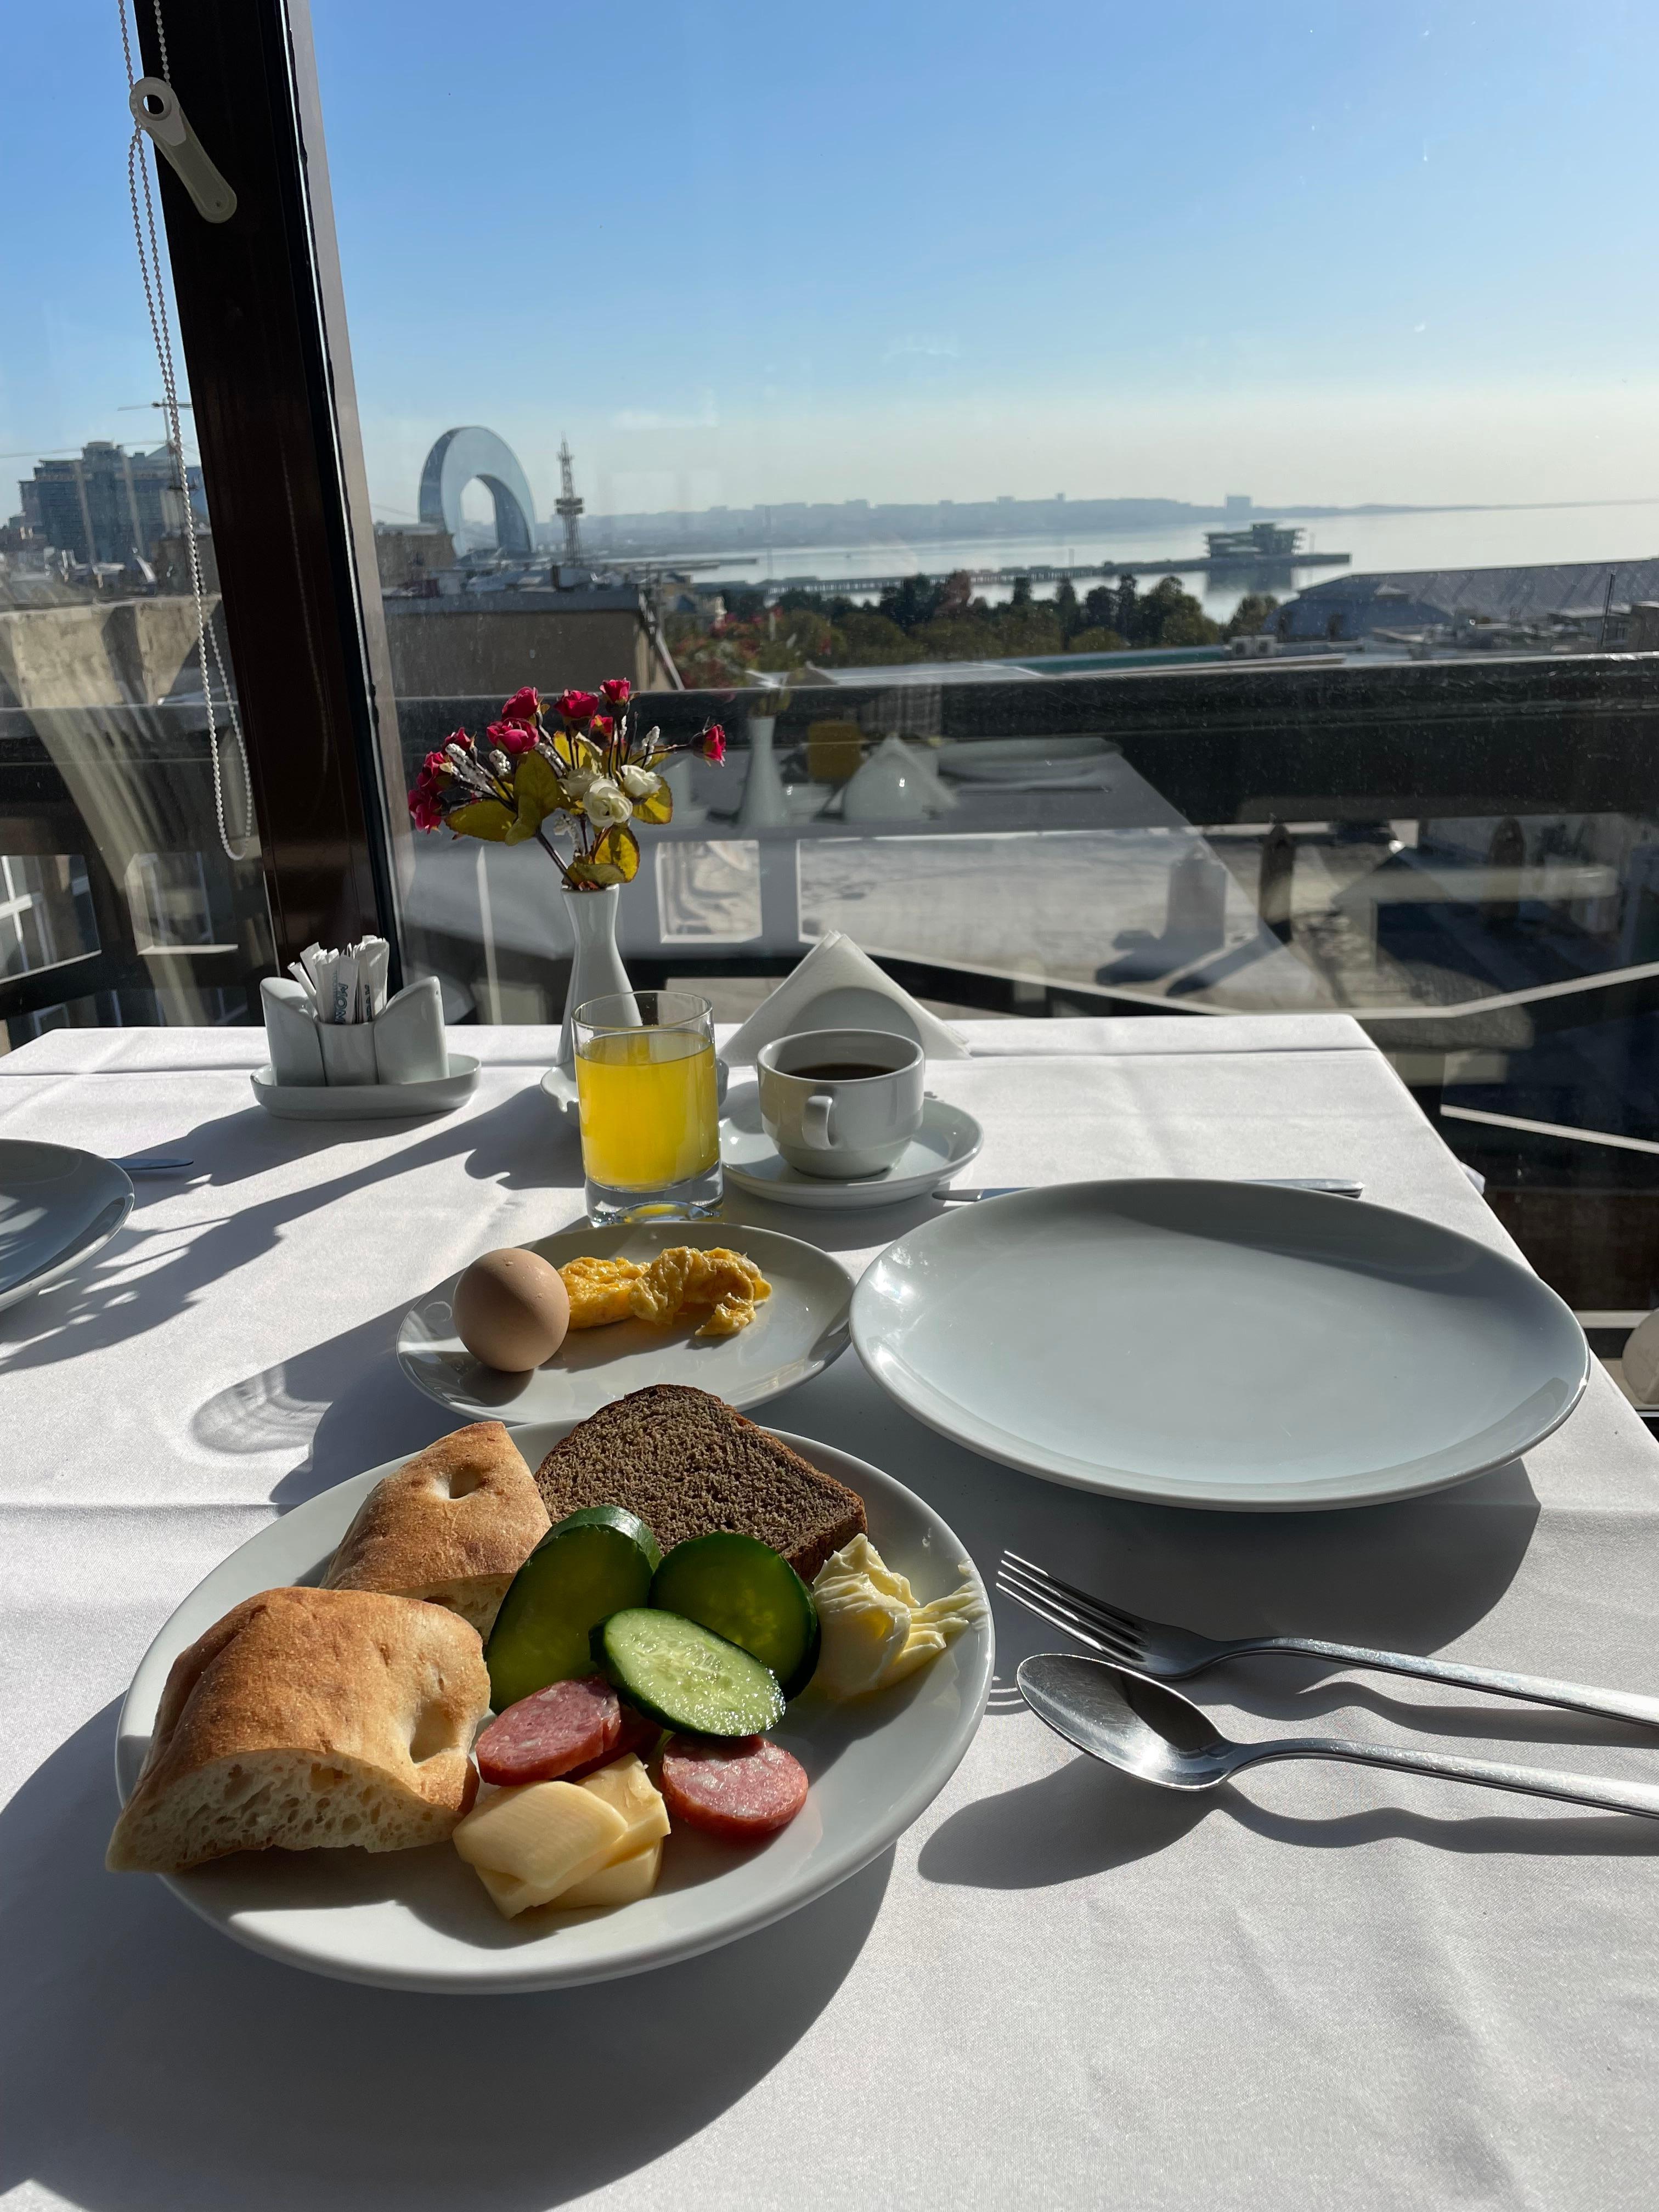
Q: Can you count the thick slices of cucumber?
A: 3